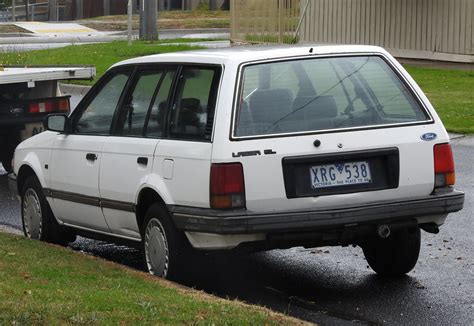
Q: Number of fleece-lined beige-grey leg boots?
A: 0